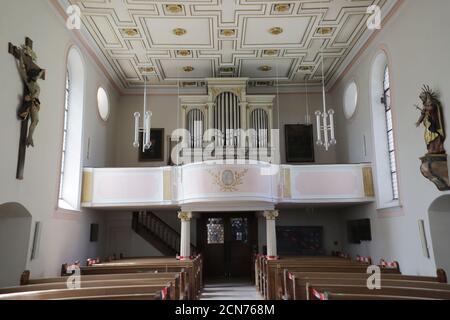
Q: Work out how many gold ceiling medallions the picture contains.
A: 14